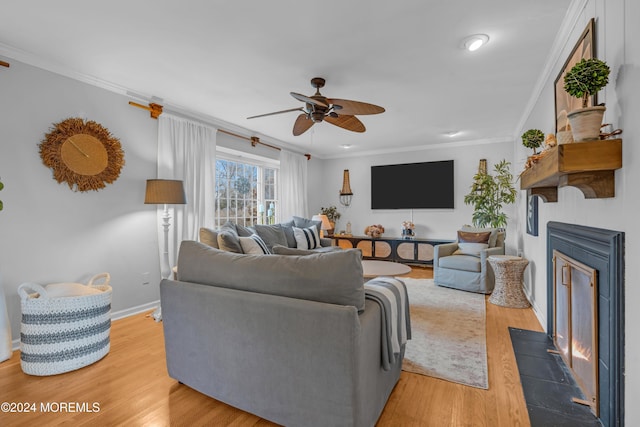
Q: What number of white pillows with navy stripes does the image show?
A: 2